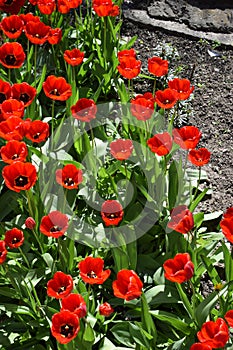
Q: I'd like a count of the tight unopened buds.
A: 2